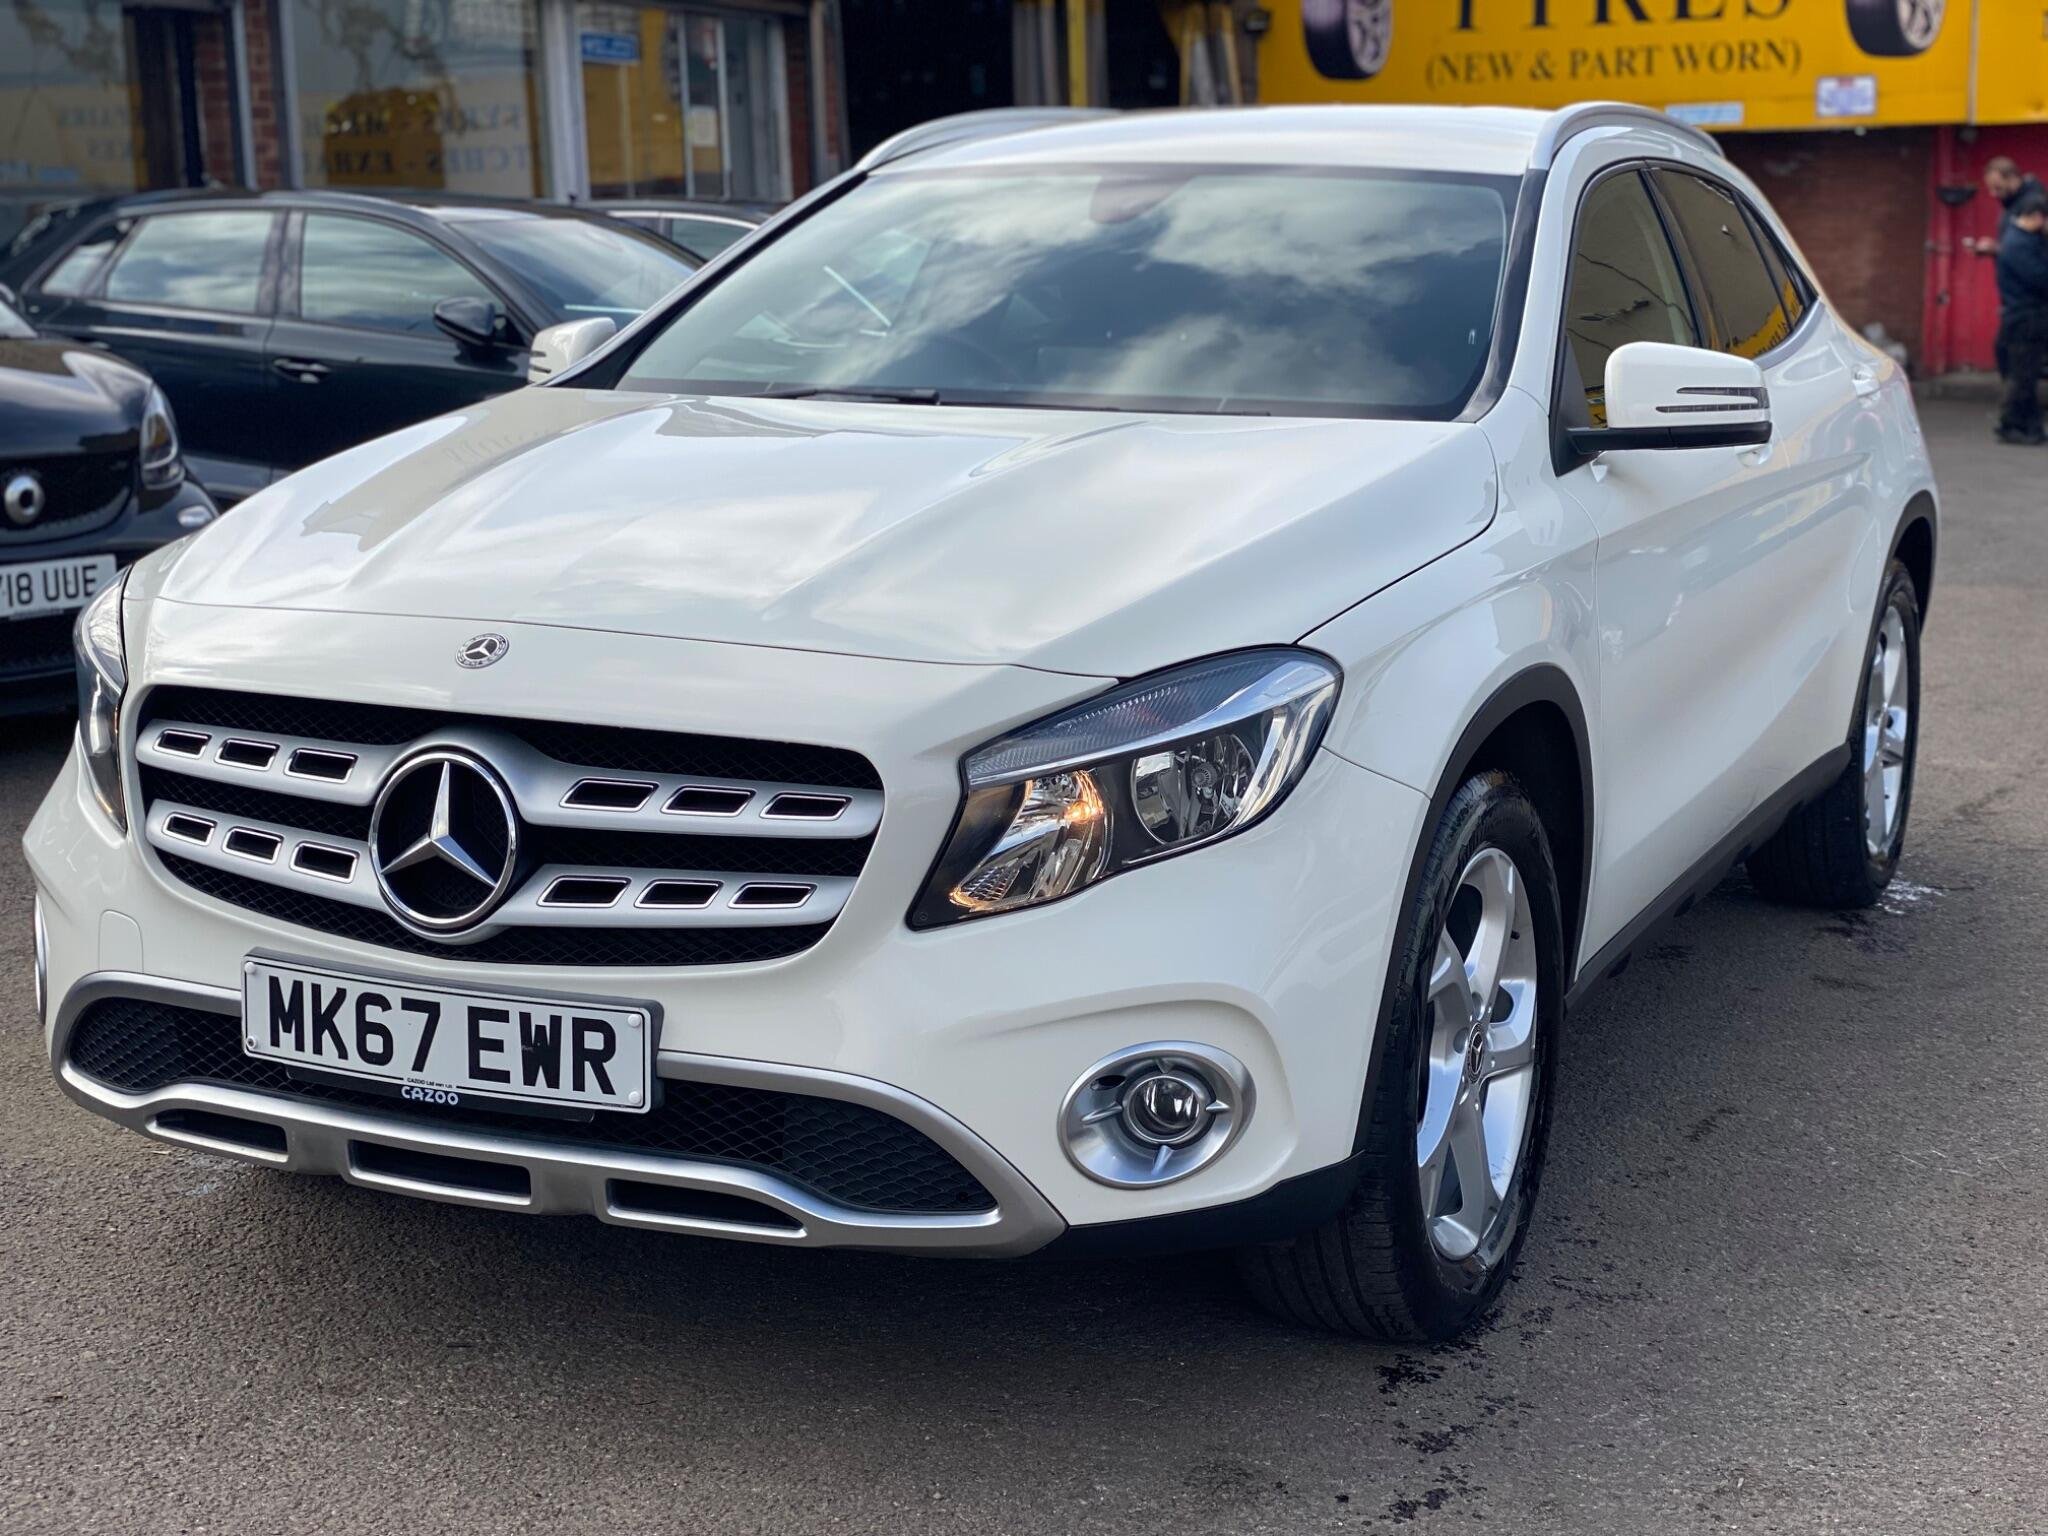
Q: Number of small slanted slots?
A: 12